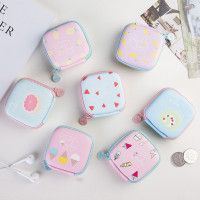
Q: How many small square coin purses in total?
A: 7